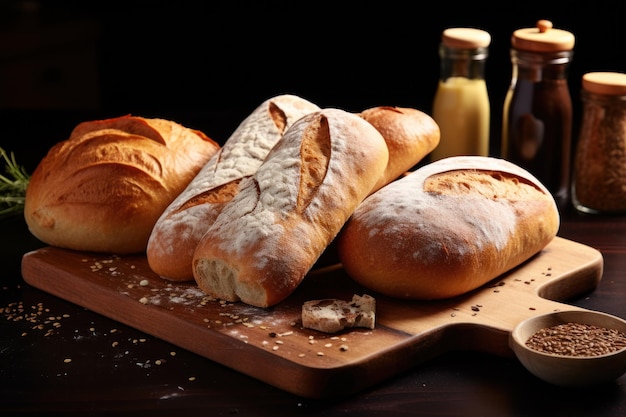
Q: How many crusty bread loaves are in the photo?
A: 5